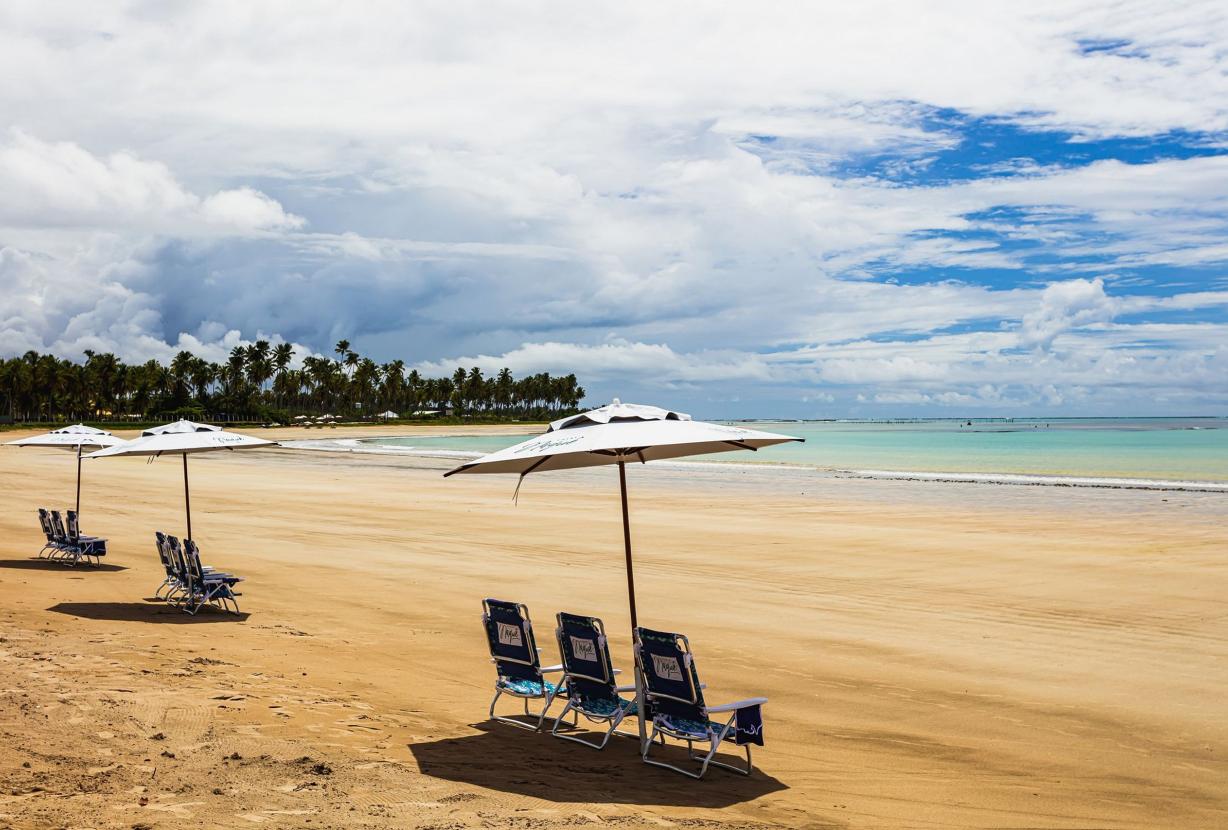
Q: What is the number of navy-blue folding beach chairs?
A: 9